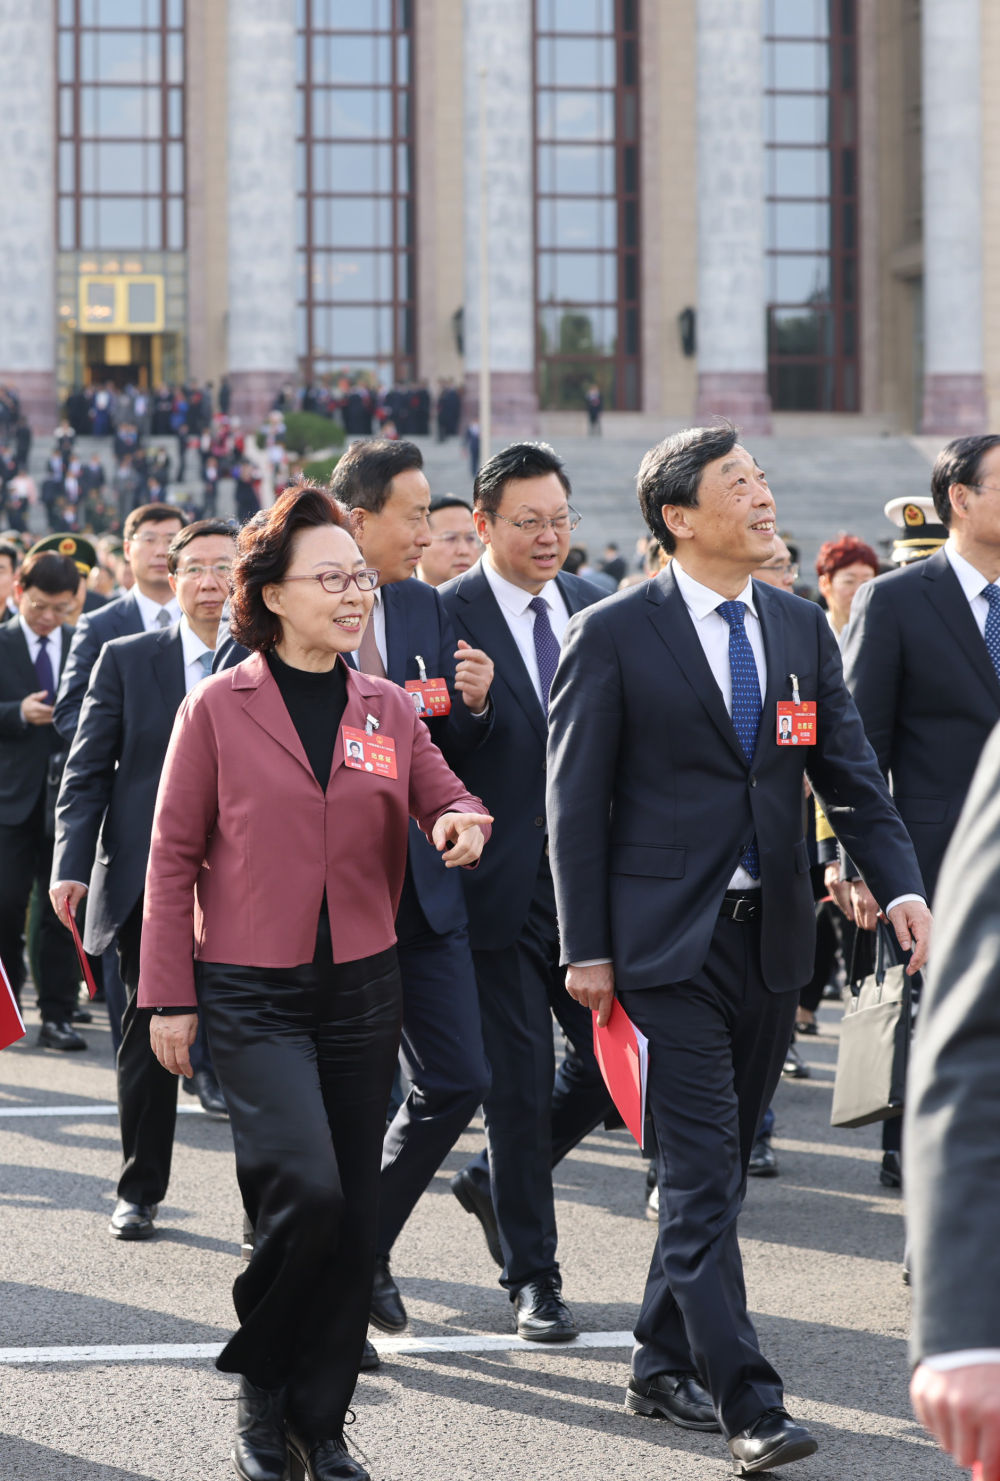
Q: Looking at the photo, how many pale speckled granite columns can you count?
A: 5